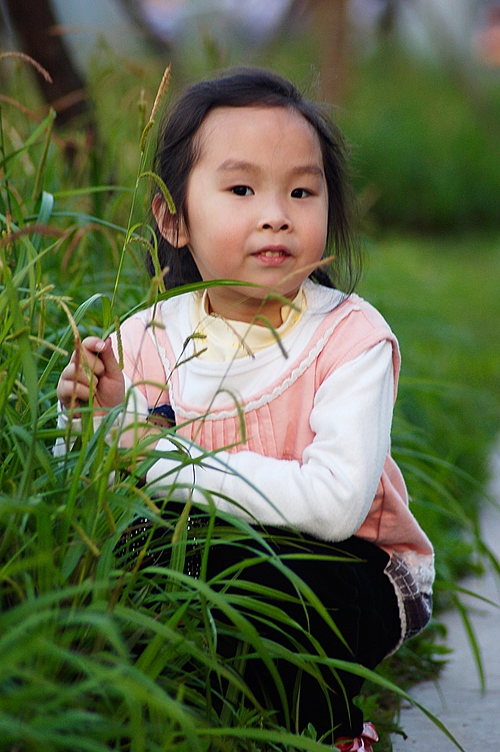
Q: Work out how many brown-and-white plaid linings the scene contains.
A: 1